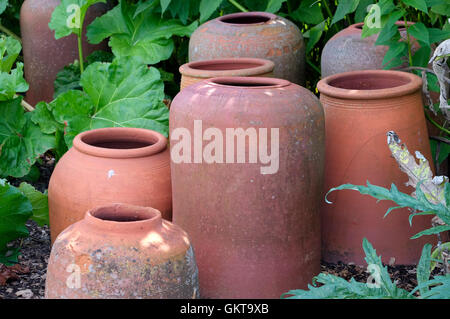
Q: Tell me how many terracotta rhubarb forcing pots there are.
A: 8